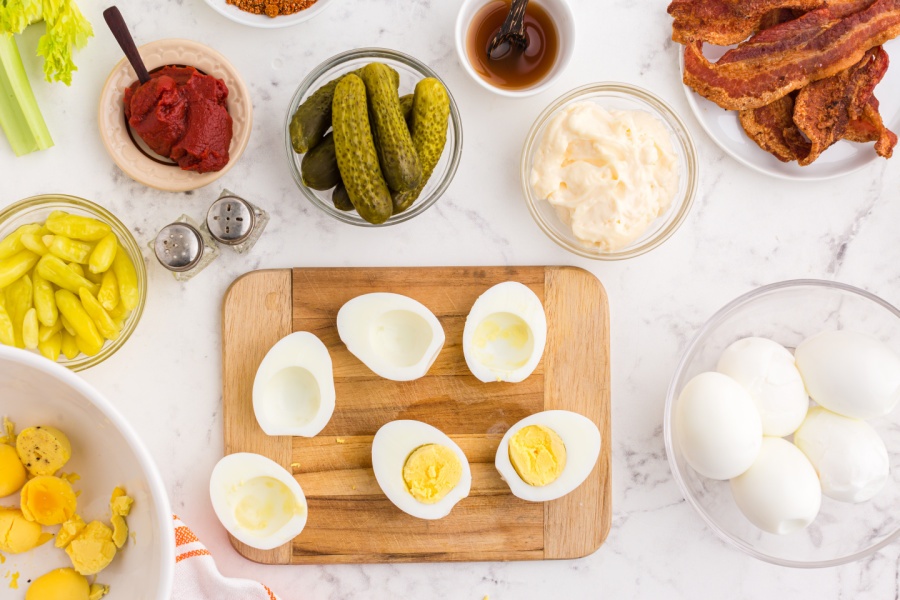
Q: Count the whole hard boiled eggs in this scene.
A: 5